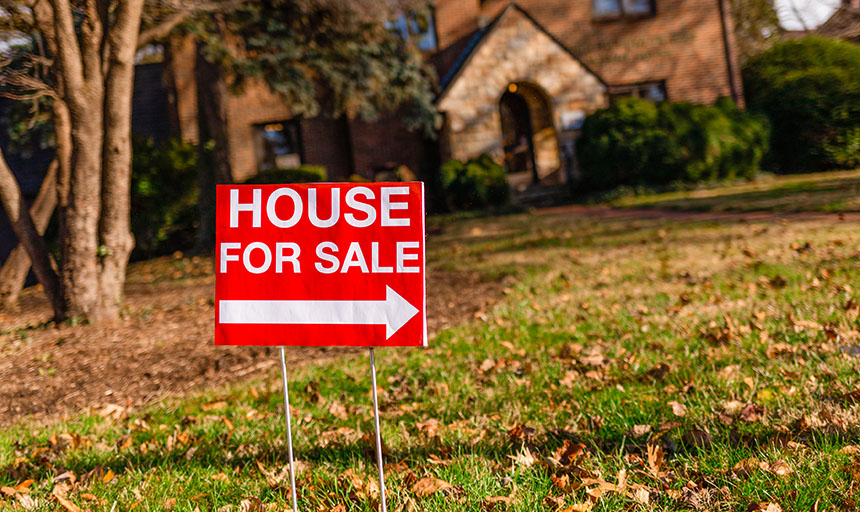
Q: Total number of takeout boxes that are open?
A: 0